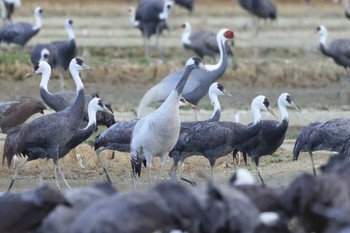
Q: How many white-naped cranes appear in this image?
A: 1